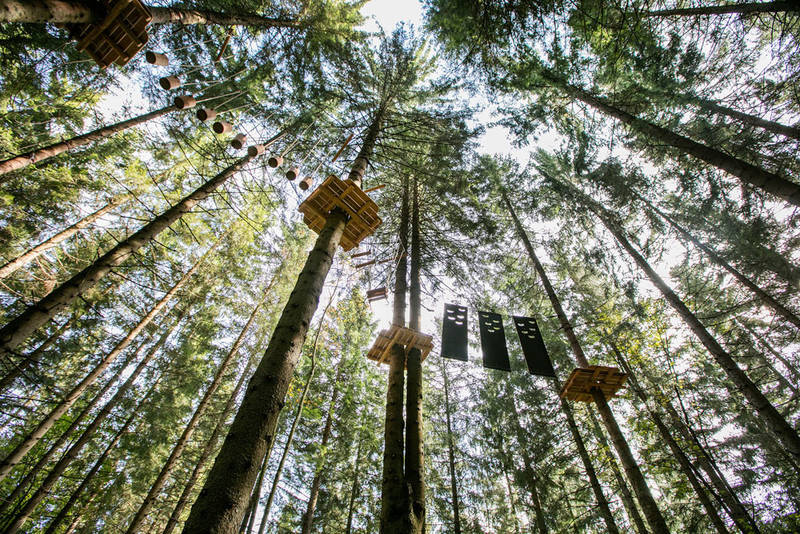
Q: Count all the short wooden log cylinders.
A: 10